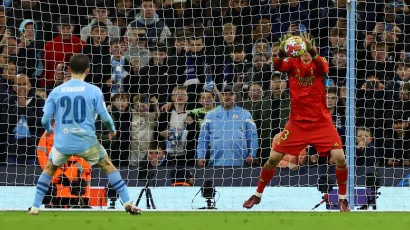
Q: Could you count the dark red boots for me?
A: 2